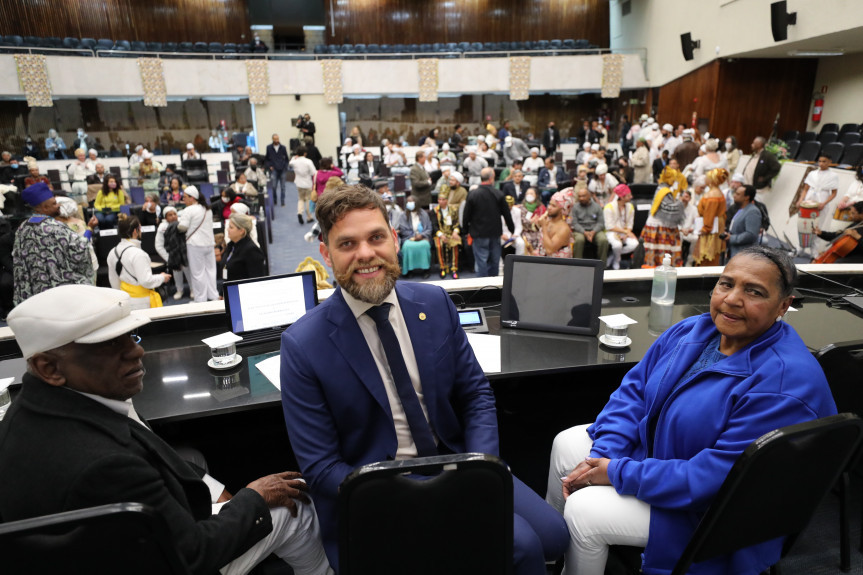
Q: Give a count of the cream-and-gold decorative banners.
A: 7